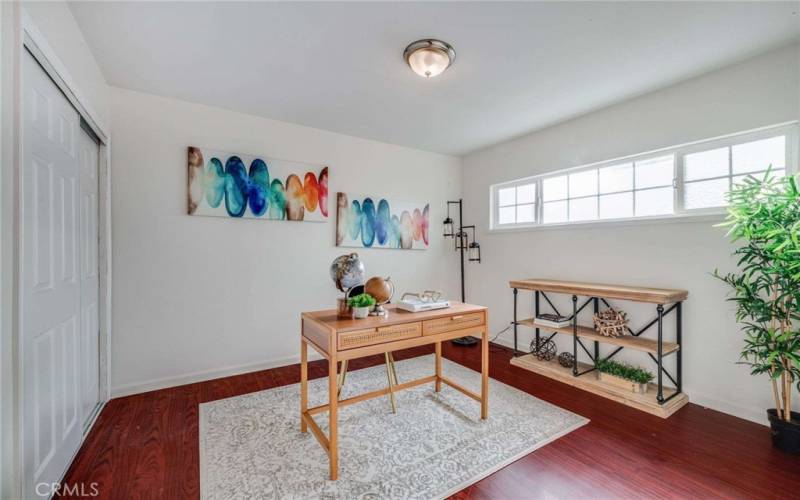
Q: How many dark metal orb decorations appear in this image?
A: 2